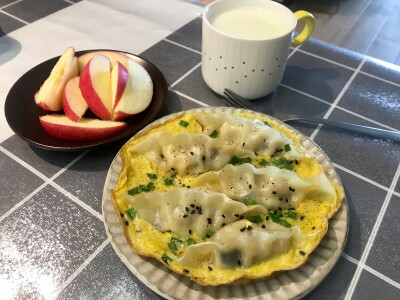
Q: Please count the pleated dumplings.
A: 5